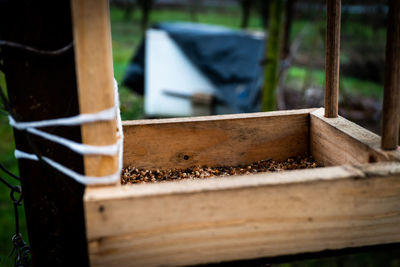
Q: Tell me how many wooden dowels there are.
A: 2